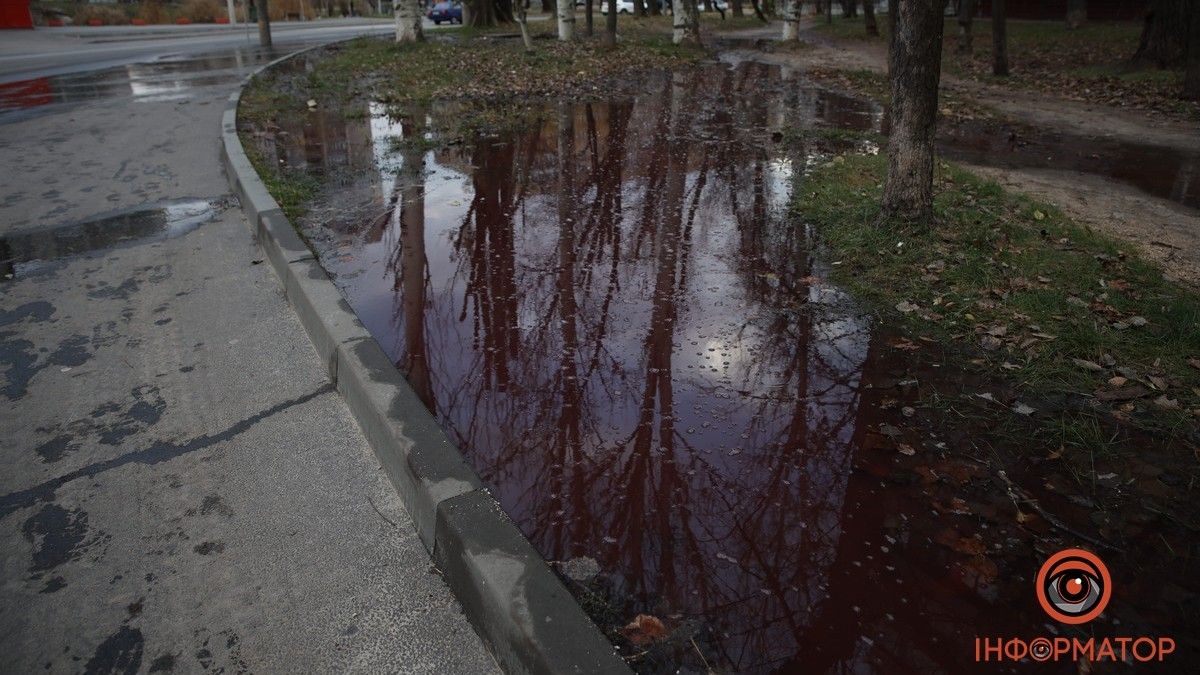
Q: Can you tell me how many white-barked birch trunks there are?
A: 4